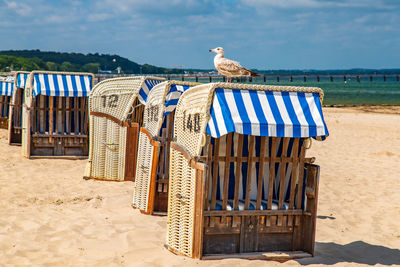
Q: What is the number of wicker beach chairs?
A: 6